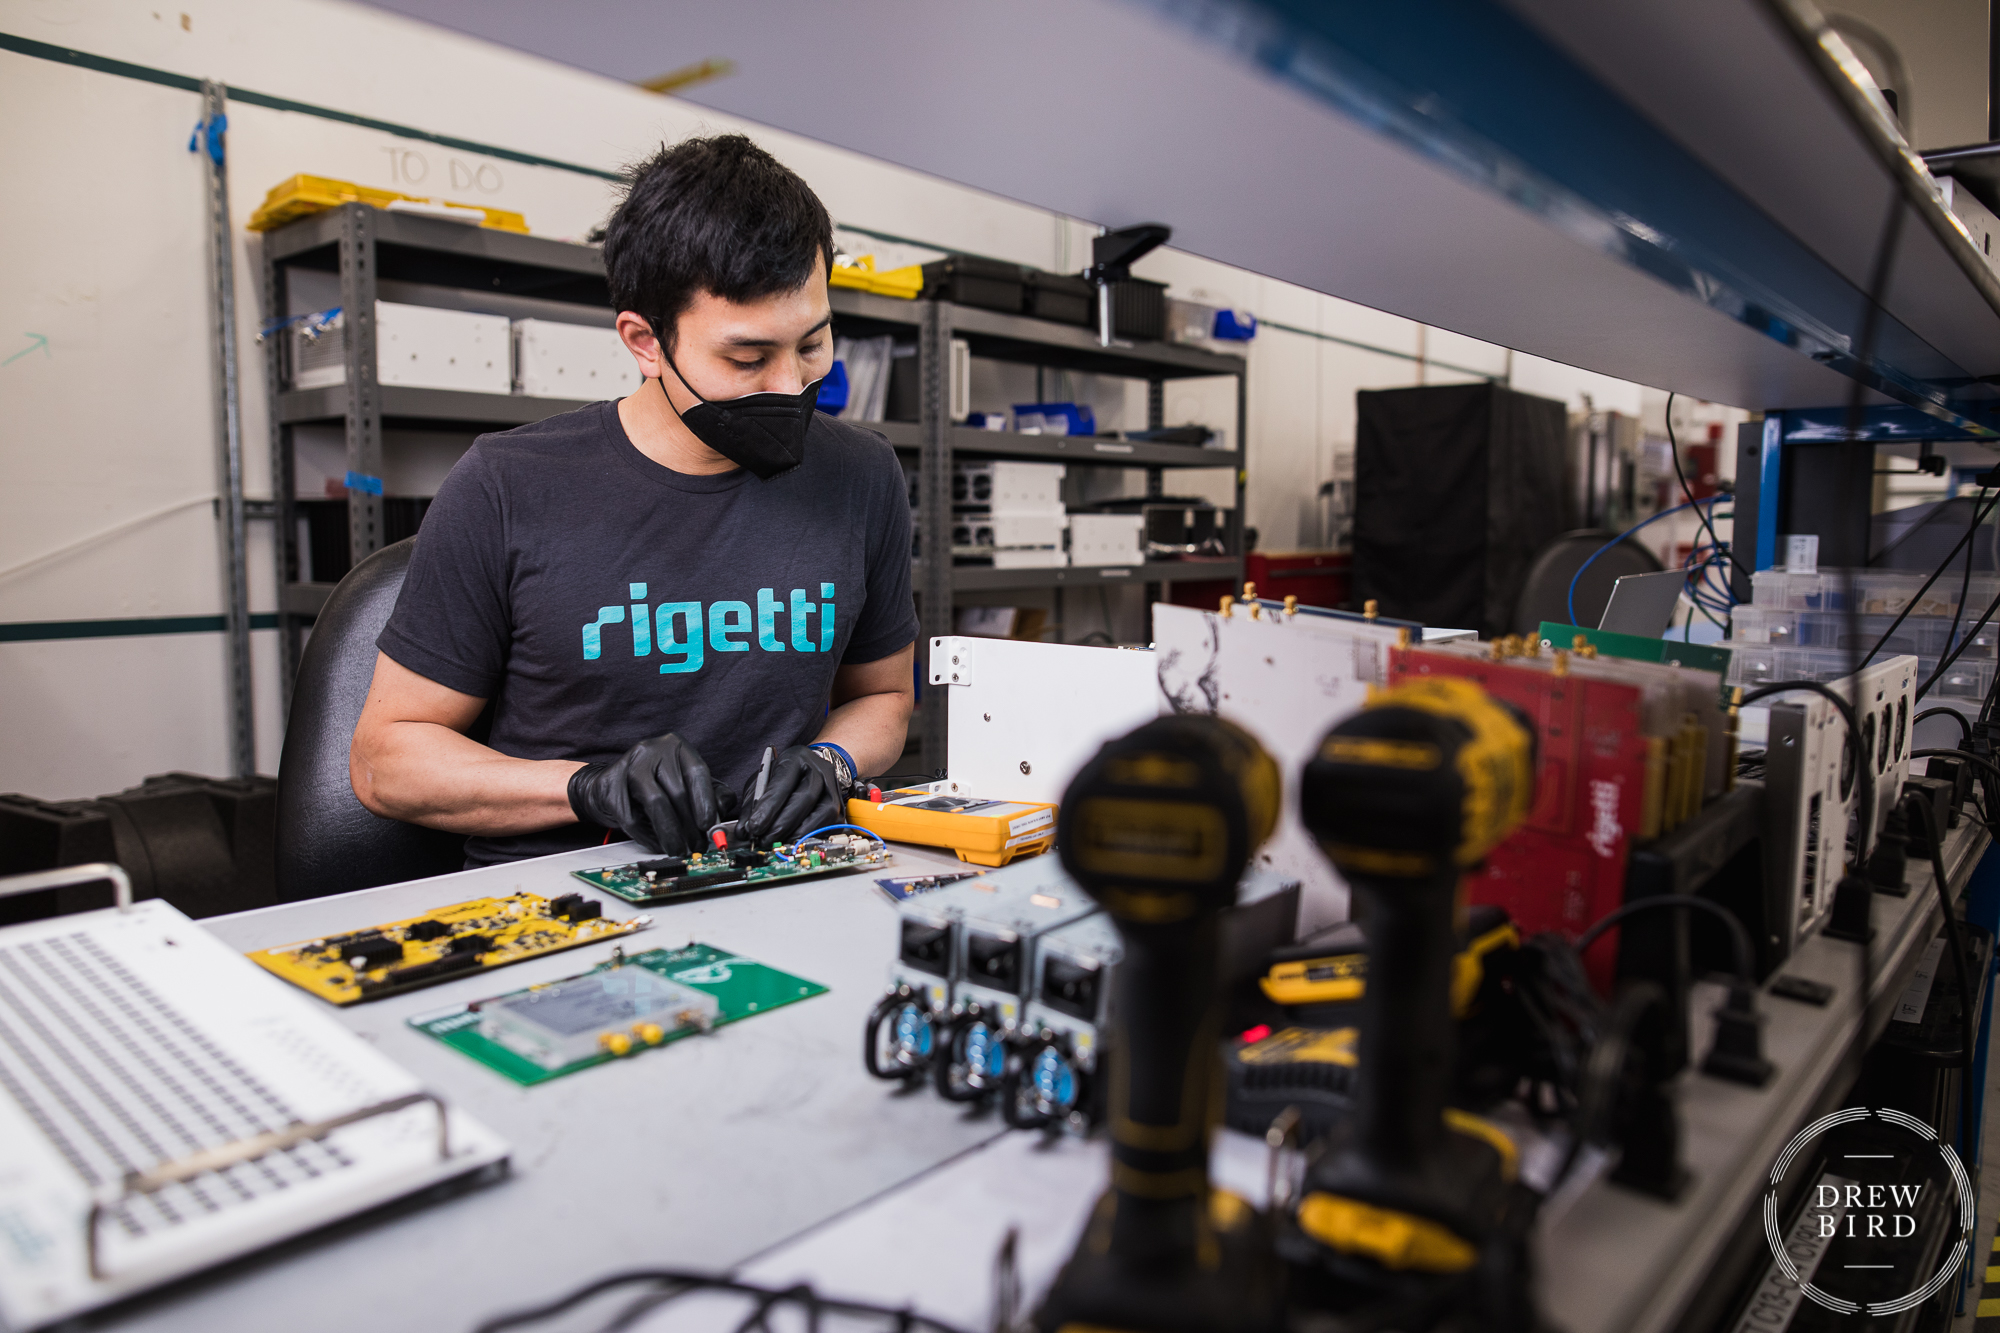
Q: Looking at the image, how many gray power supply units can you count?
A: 3